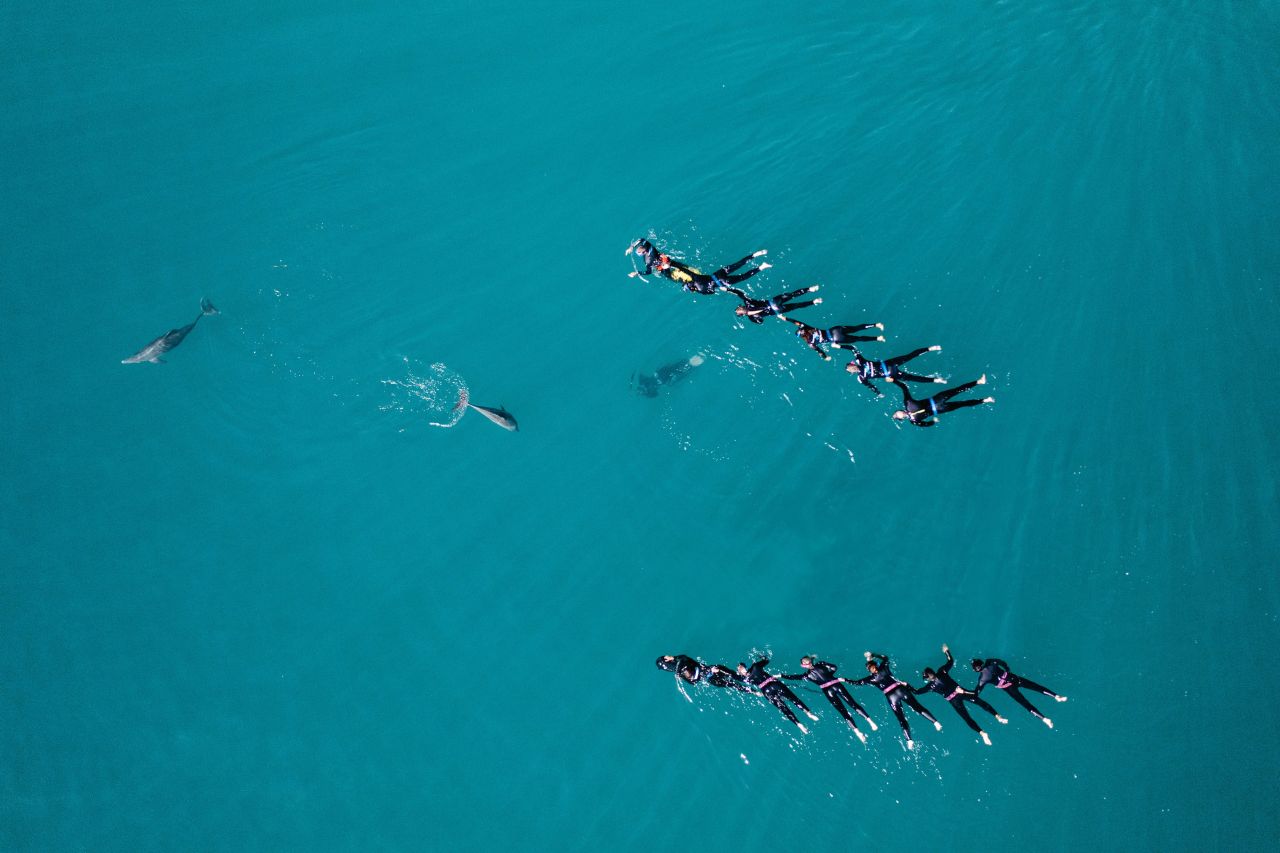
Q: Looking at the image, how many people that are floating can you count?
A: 12